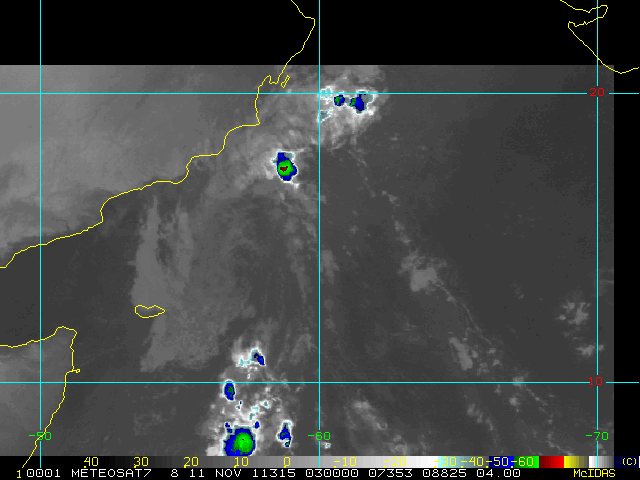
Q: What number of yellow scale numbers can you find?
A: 11